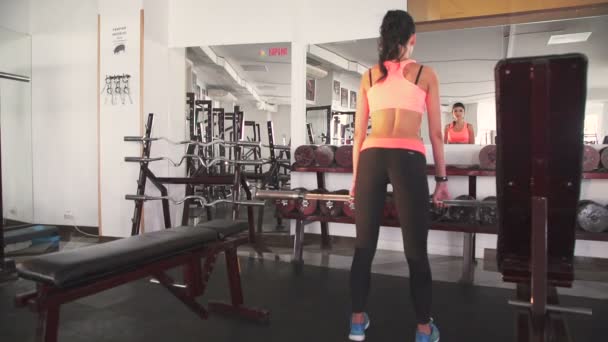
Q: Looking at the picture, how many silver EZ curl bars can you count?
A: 3